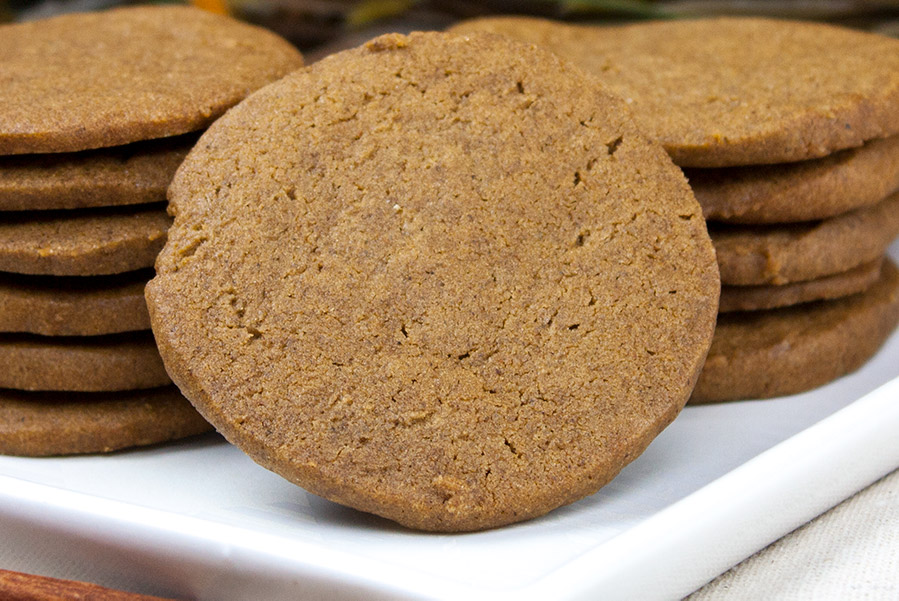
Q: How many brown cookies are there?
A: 12